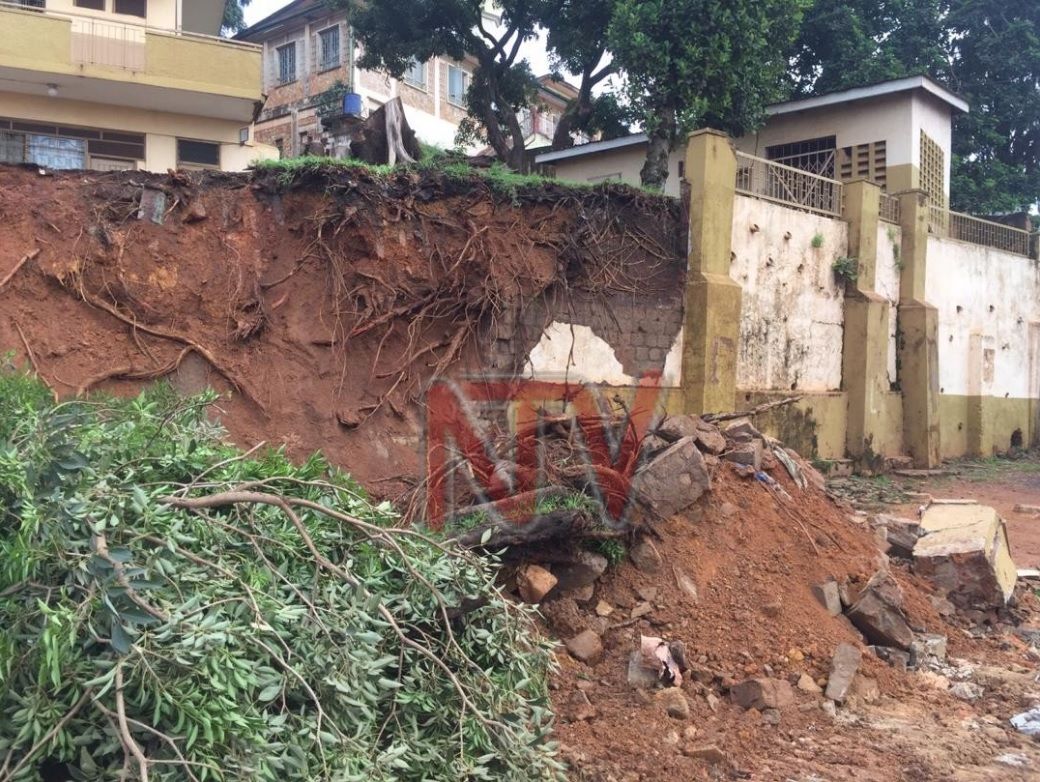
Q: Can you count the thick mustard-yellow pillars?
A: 3